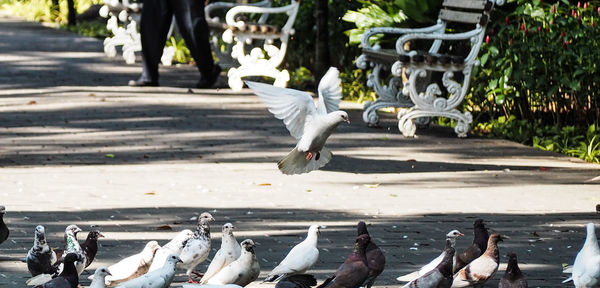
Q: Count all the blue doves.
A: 0